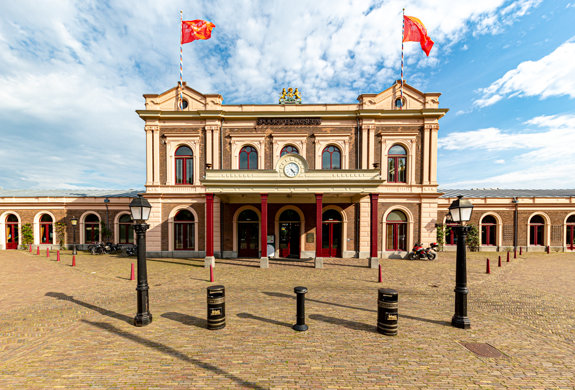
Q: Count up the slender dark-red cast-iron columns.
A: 4